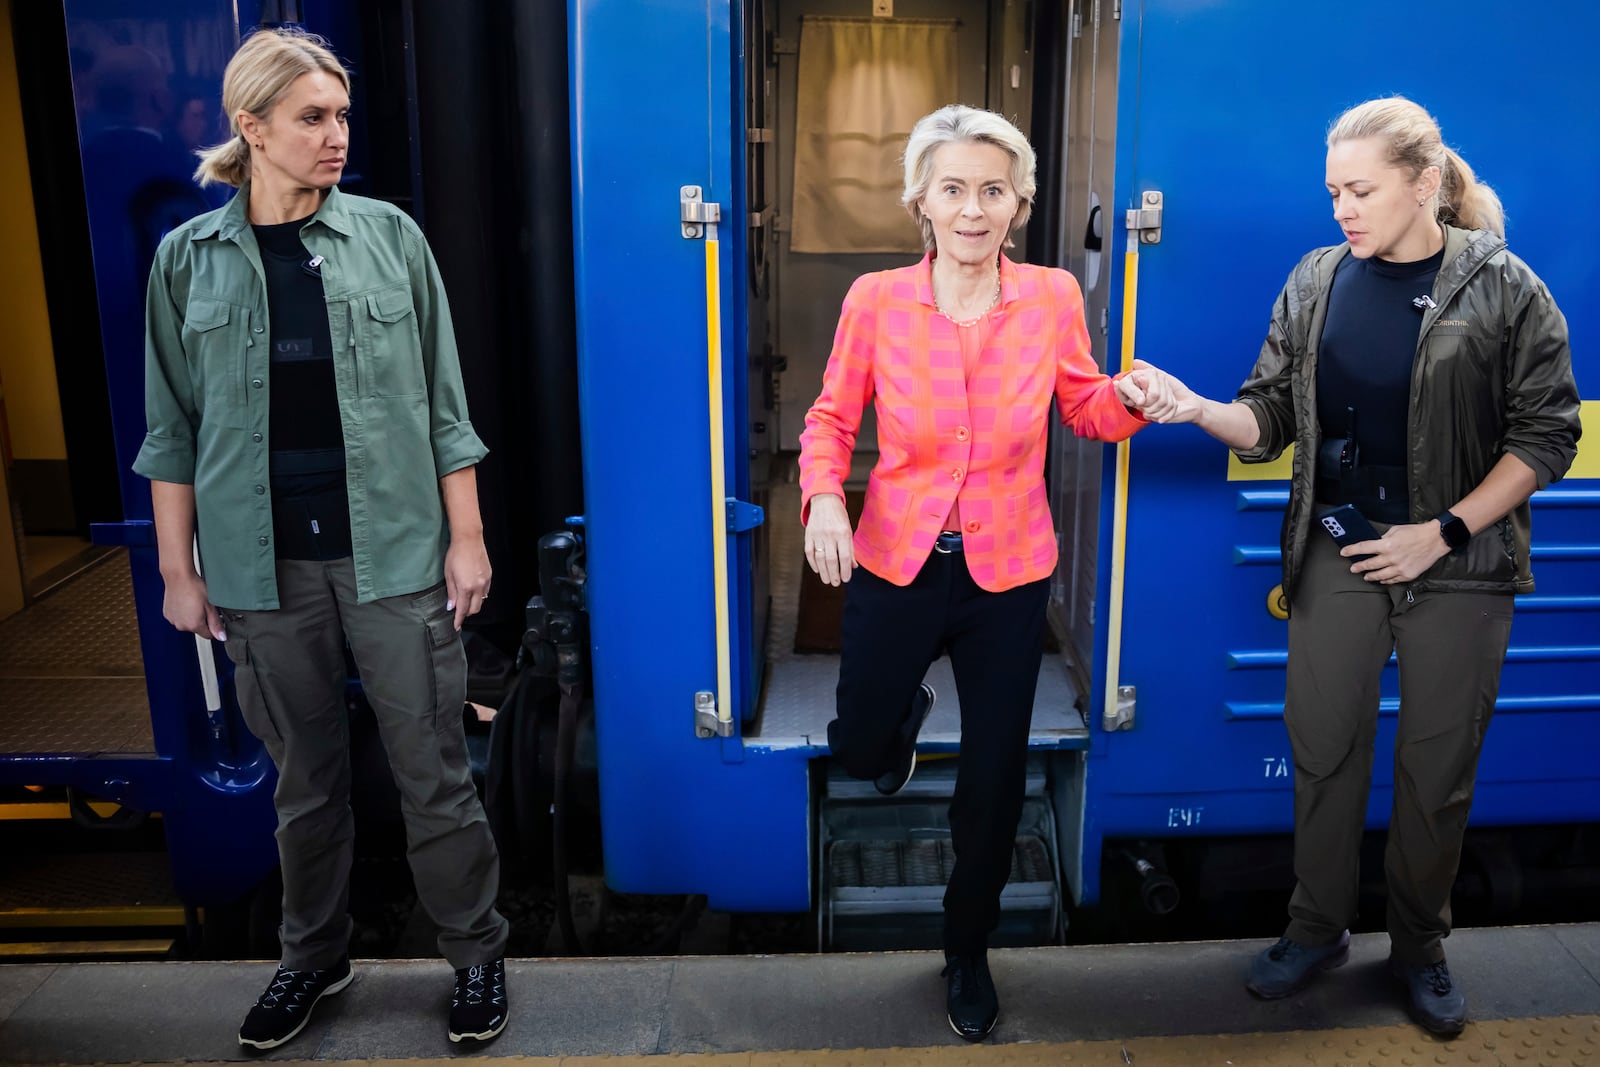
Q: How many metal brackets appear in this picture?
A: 4